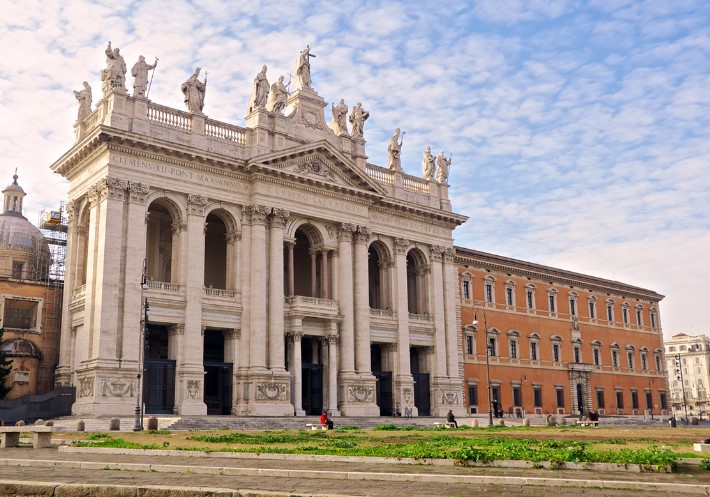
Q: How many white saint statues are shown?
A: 12